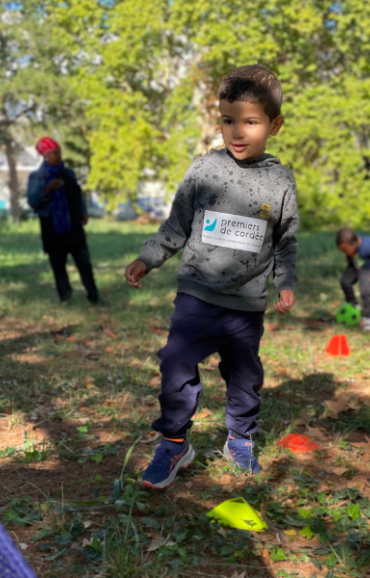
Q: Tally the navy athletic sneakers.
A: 2